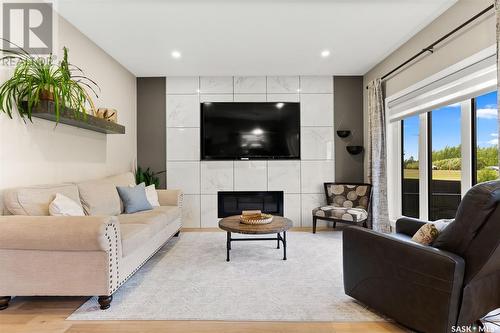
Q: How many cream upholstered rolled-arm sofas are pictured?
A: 1